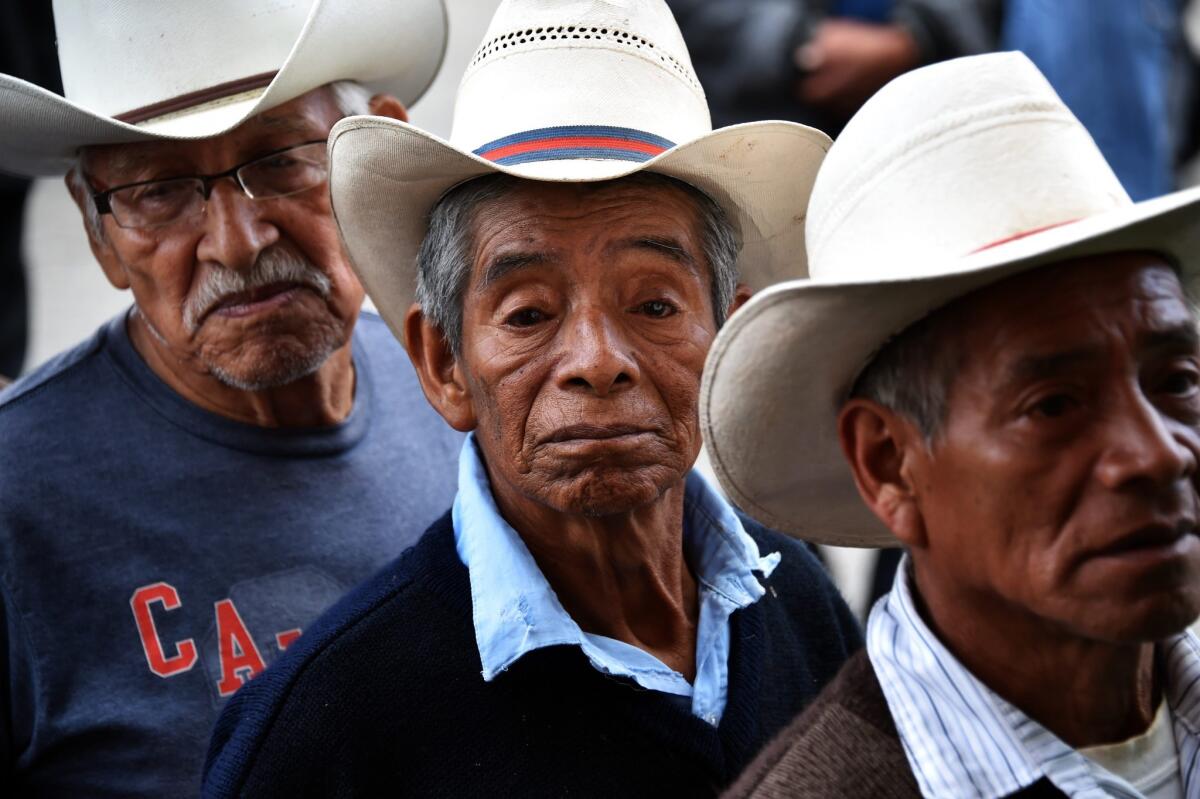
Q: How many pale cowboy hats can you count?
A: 3